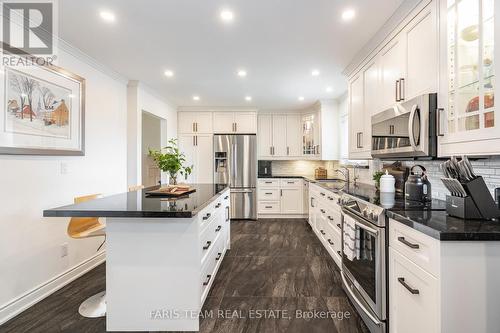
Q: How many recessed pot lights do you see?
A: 10